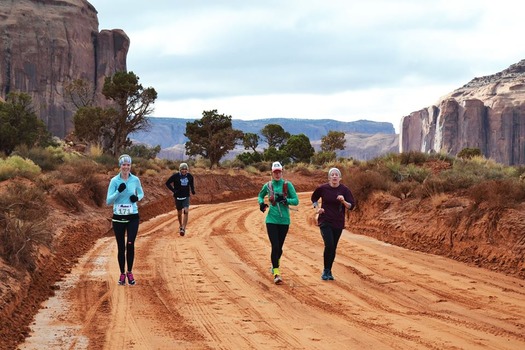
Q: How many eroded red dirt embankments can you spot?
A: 2